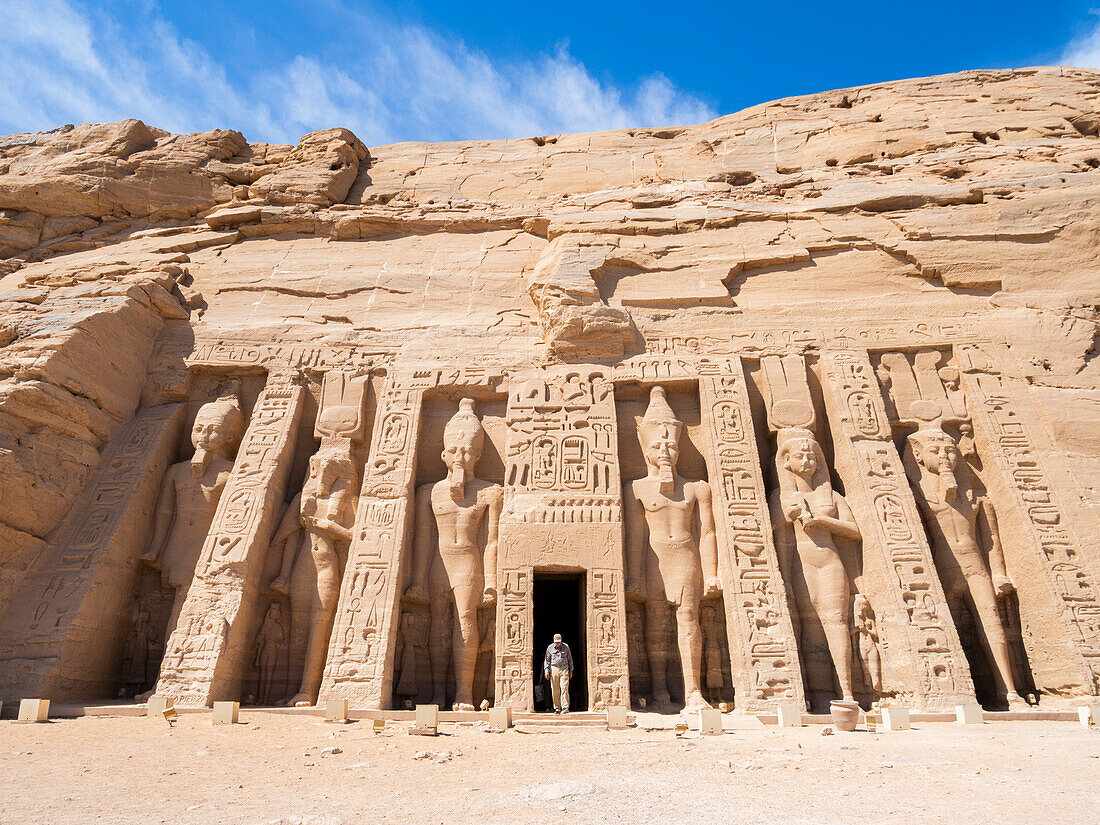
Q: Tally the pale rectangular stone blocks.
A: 12